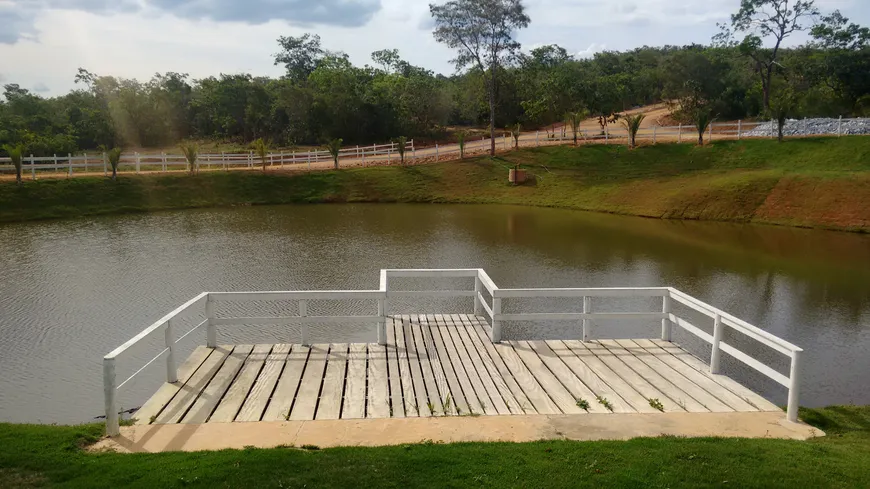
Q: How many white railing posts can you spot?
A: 11